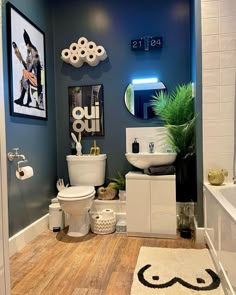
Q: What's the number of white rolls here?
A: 11